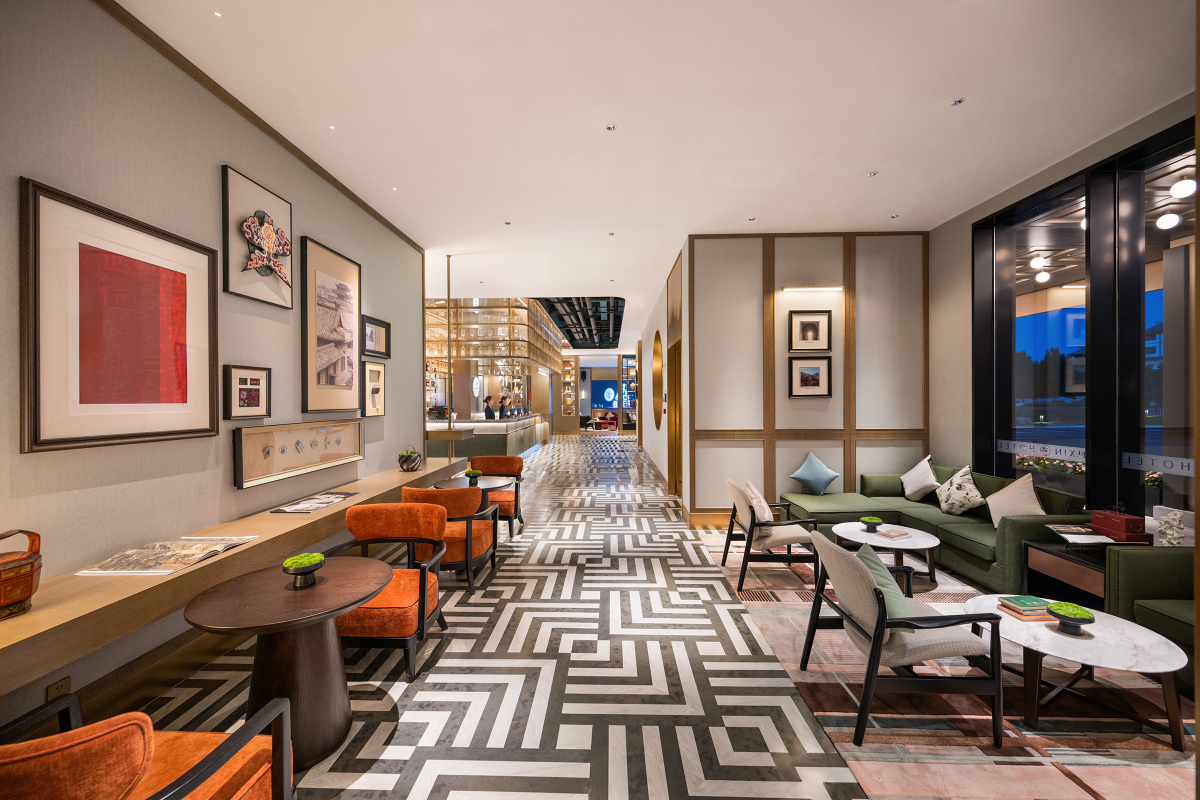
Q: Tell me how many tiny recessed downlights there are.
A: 12